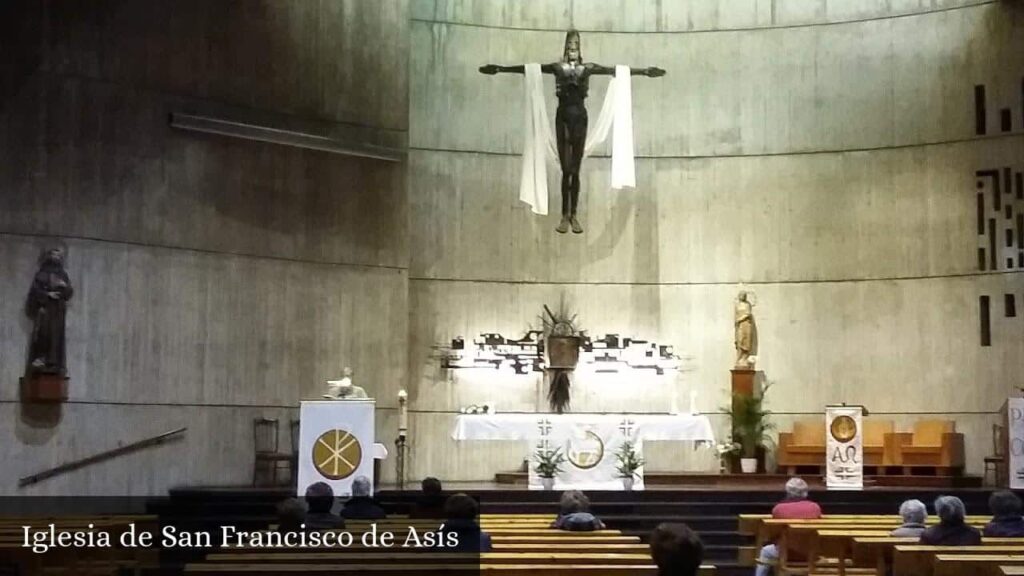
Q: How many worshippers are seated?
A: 11